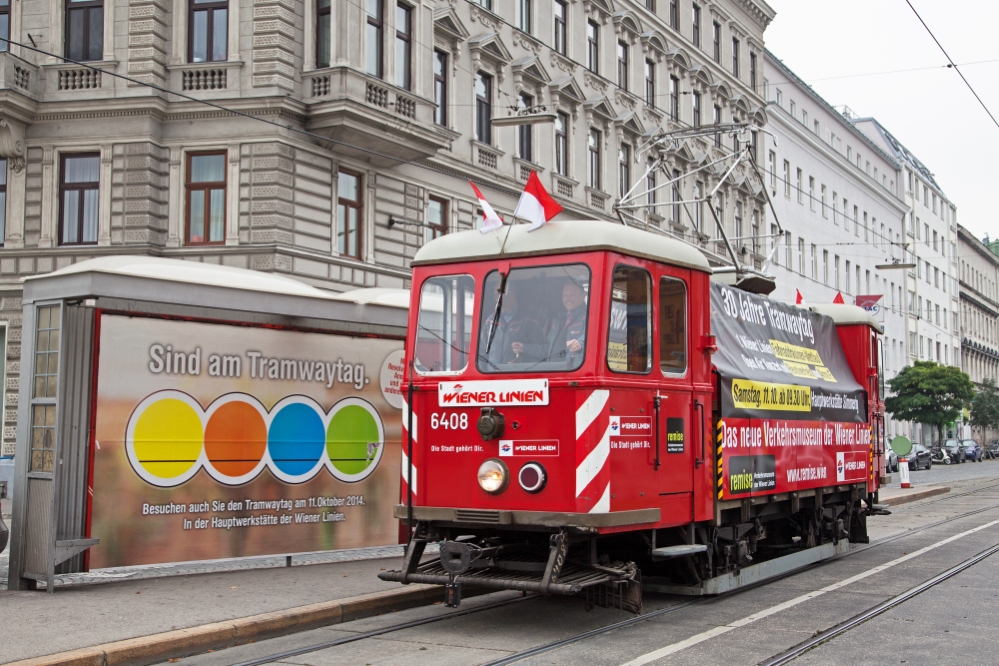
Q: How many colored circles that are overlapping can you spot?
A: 4